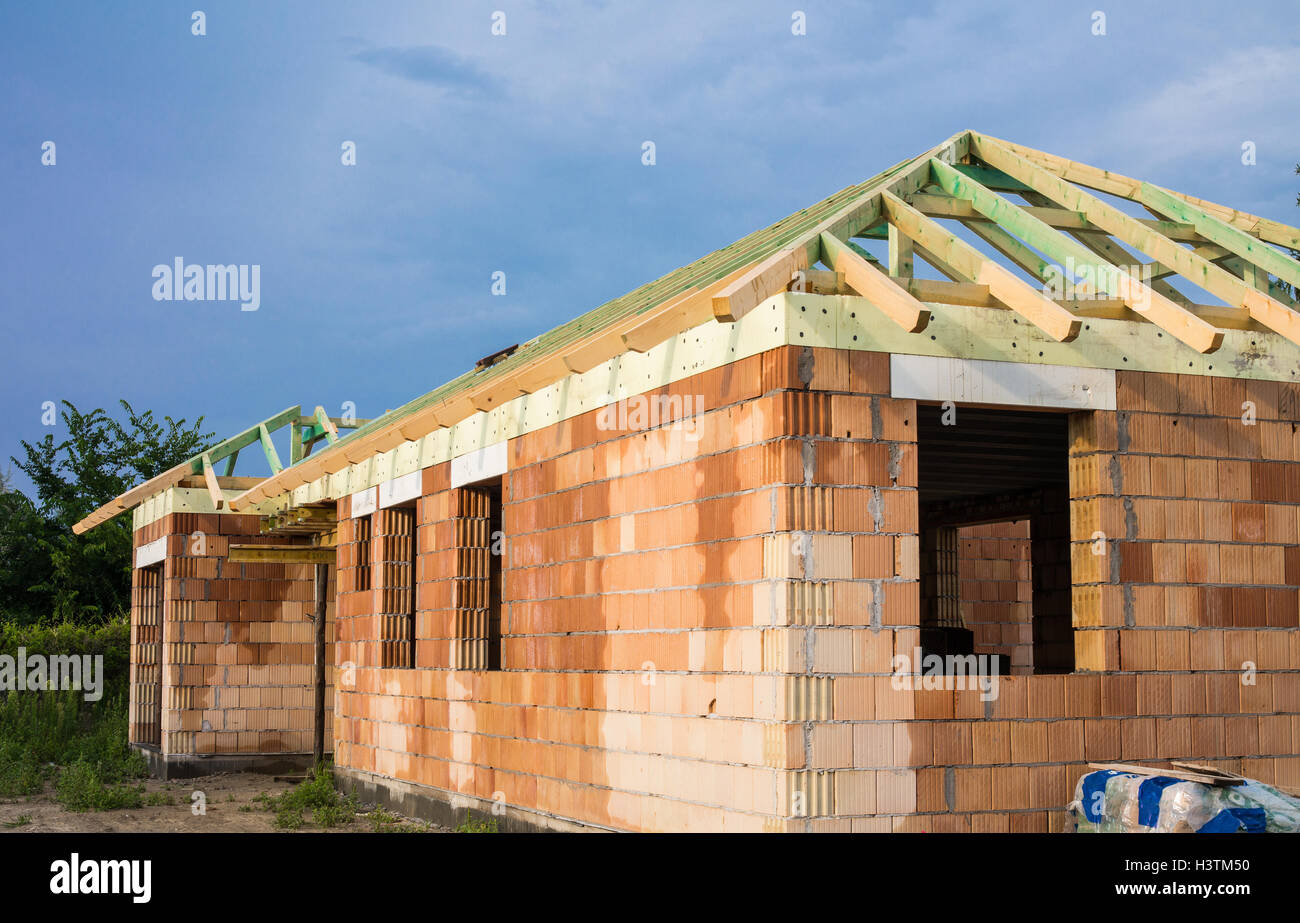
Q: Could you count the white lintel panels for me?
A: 5